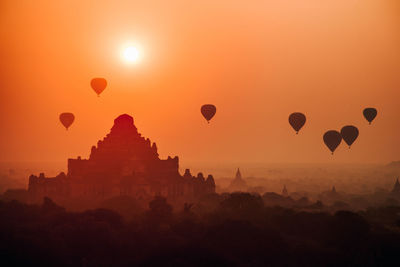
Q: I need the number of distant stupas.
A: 4